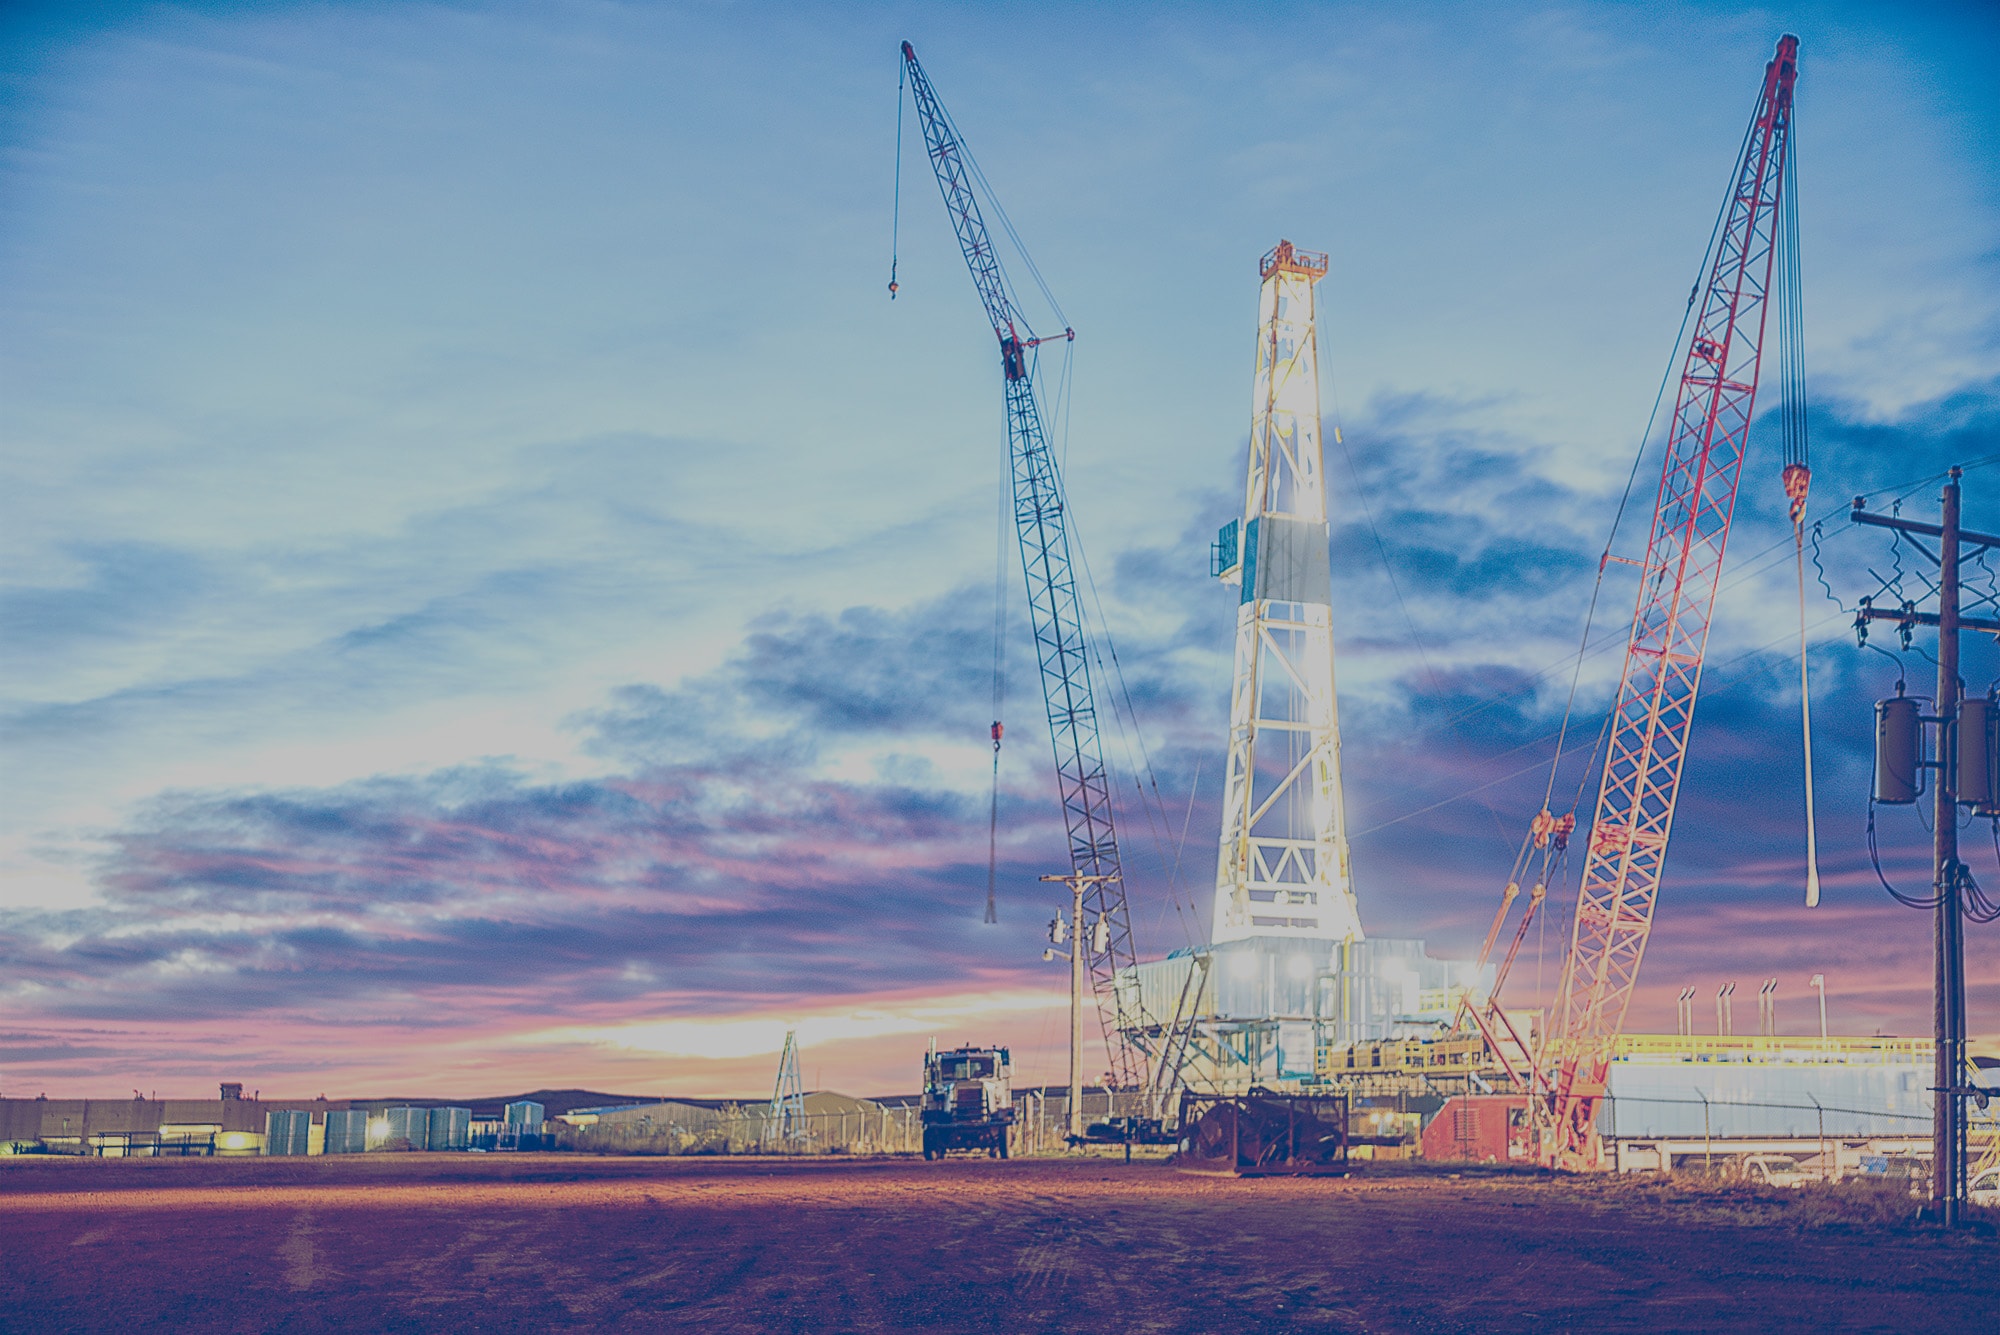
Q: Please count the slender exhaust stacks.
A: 6